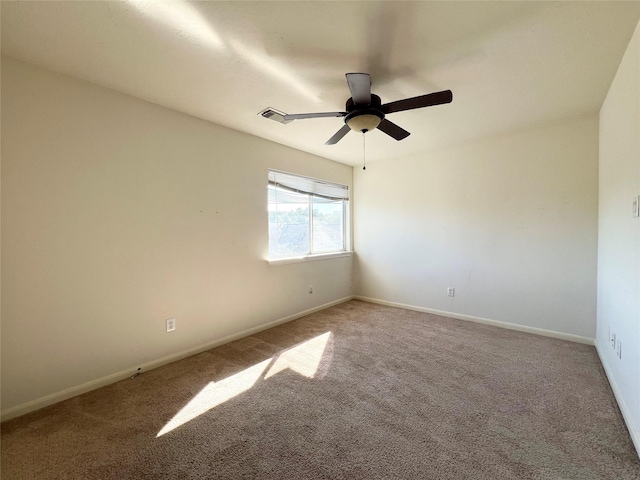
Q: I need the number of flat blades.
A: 5